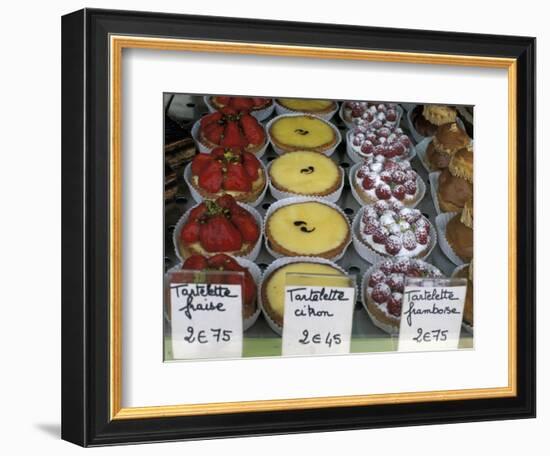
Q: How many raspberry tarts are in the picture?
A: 5